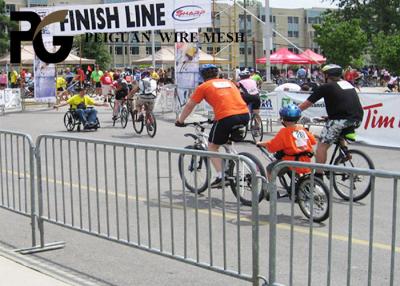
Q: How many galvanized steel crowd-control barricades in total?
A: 3